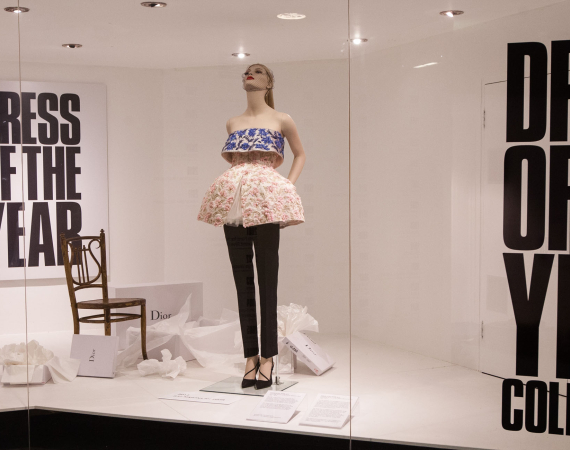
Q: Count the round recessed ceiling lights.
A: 7